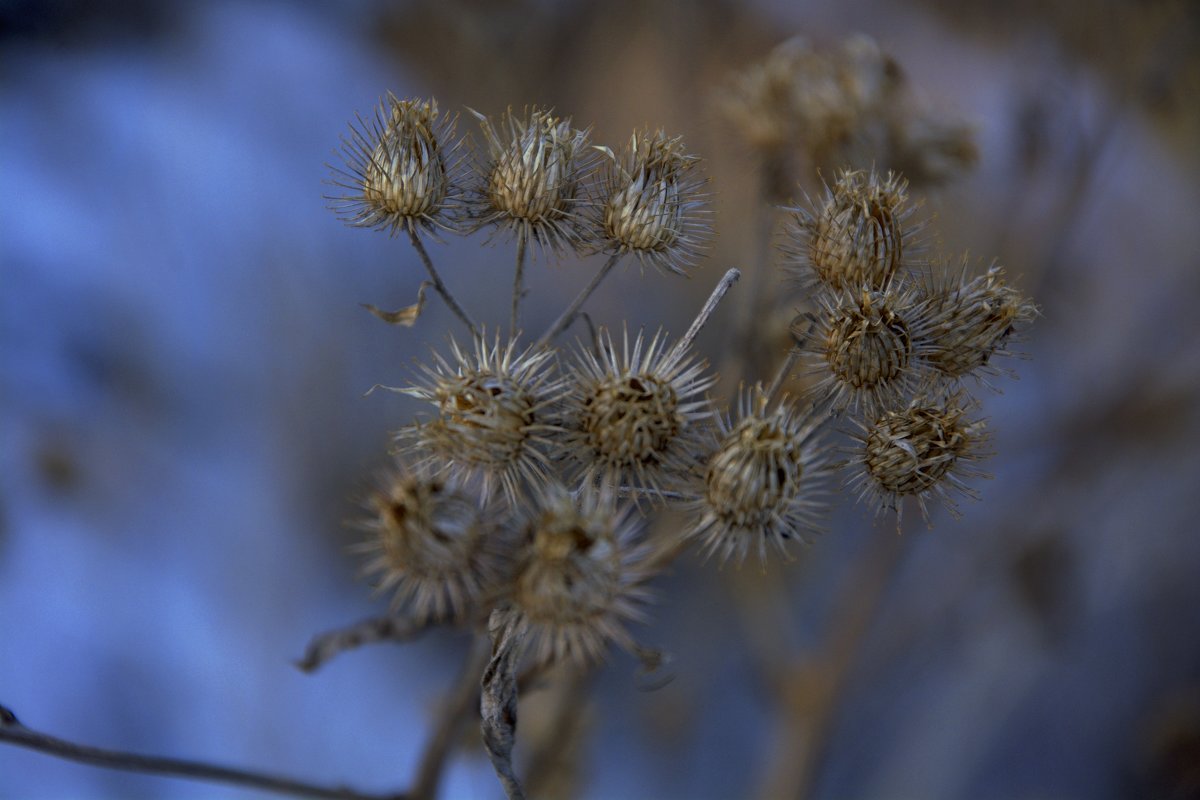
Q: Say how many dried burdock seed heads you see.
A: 12